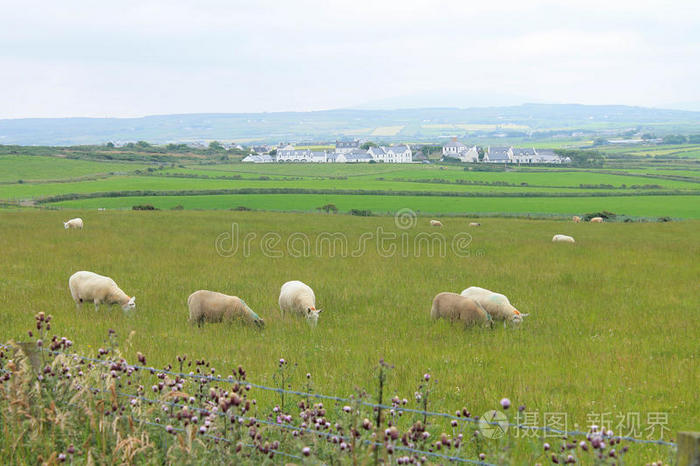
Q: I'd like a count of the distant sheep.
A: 6